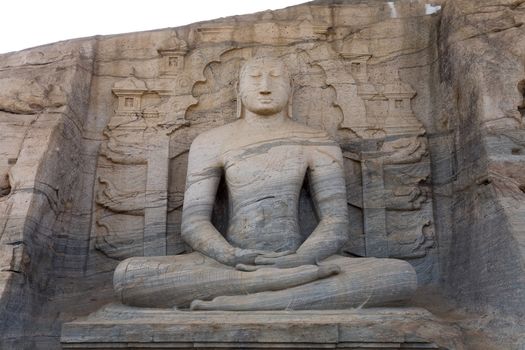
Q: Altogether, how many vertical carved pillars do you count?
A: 2